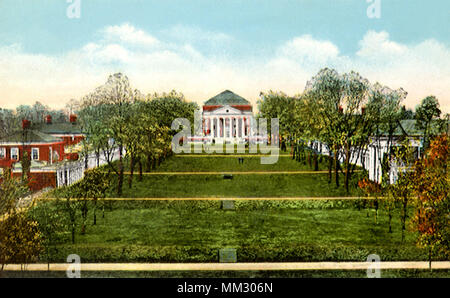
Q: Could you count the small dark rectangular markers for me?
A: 3